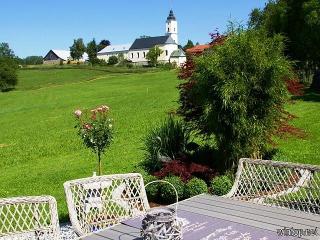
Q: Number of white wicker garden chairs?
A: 3